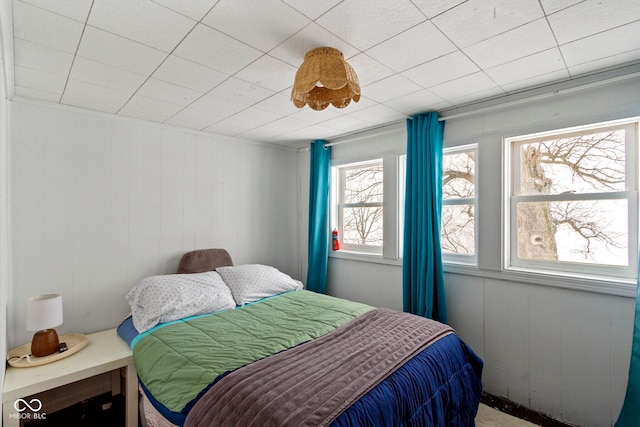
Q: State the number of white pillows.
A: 2